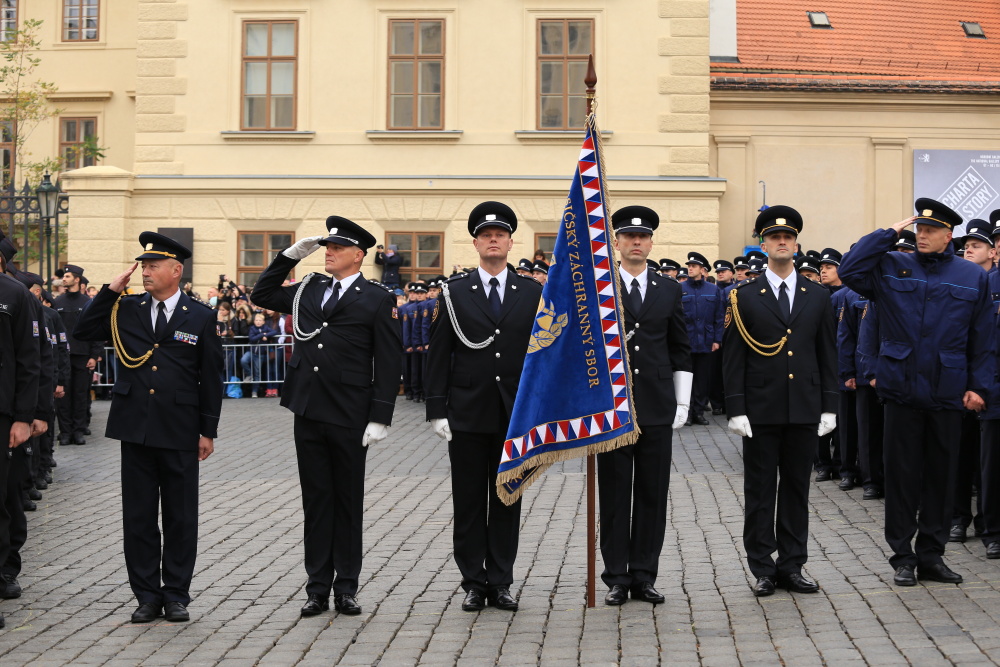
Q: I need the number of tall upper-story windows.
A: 3